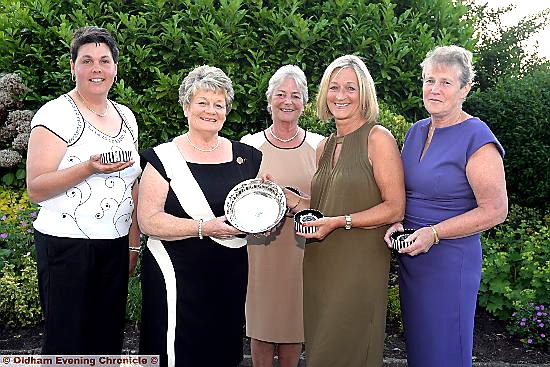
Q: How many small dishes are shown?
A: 3